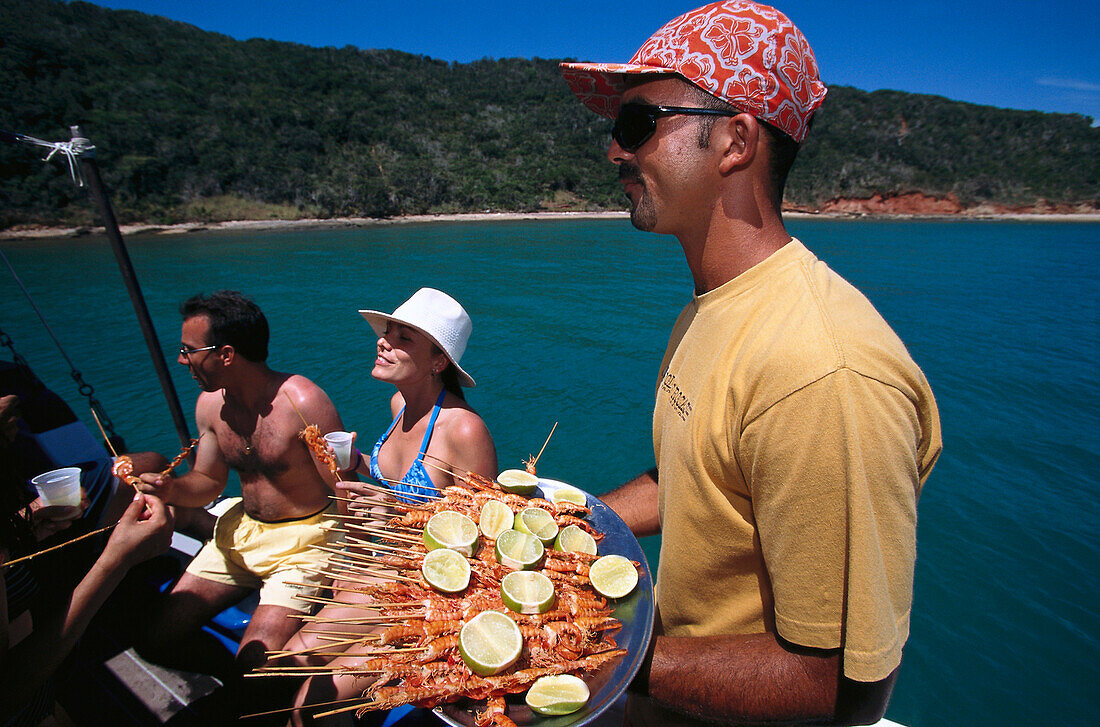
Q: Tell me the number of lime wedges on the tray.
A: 12